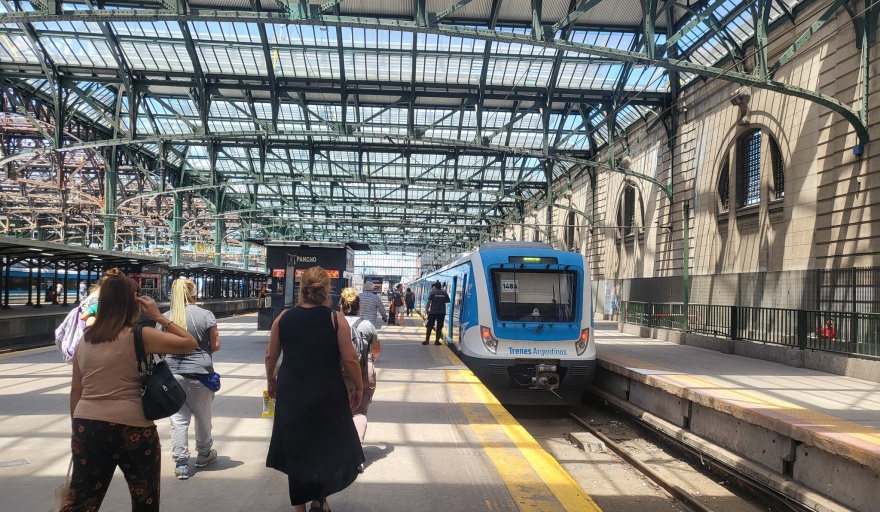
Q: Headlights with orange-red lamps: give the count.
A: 2